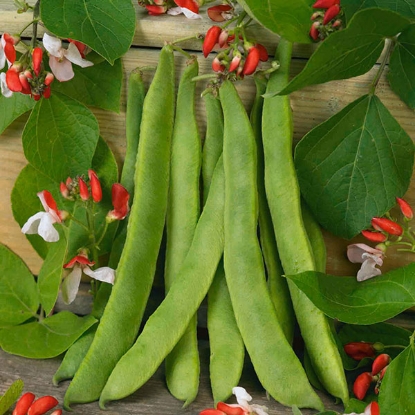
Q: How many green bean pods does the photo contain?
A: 9